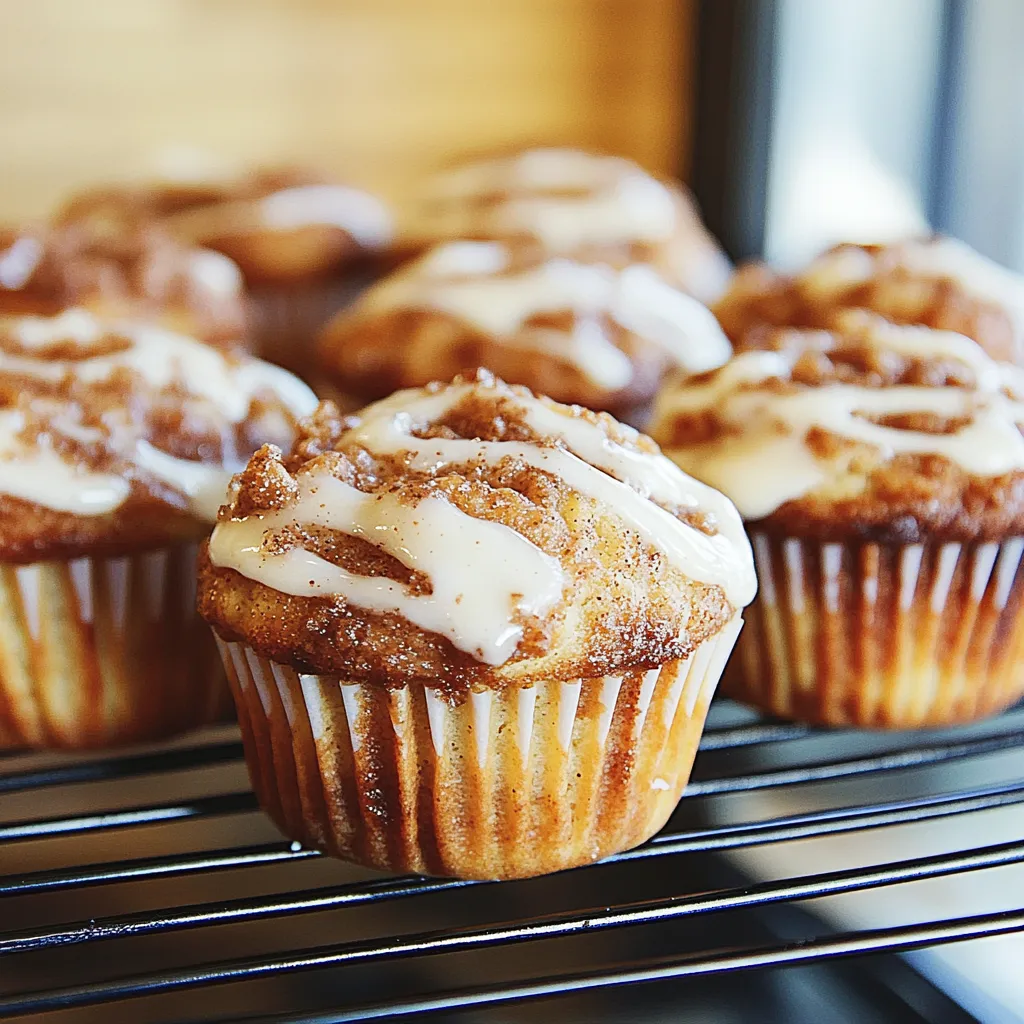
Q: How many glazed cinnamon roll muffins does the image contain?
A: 8